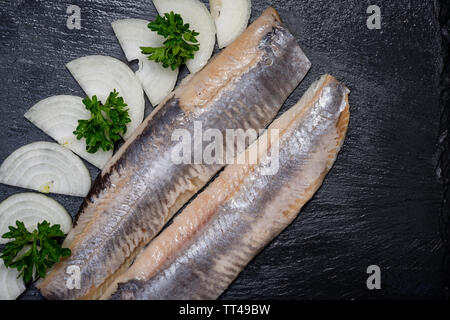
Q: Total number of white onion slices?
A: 8